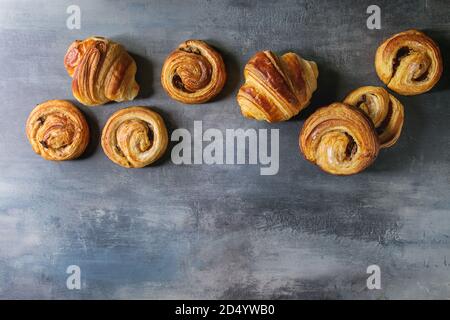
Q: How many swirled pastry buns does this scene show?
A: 6